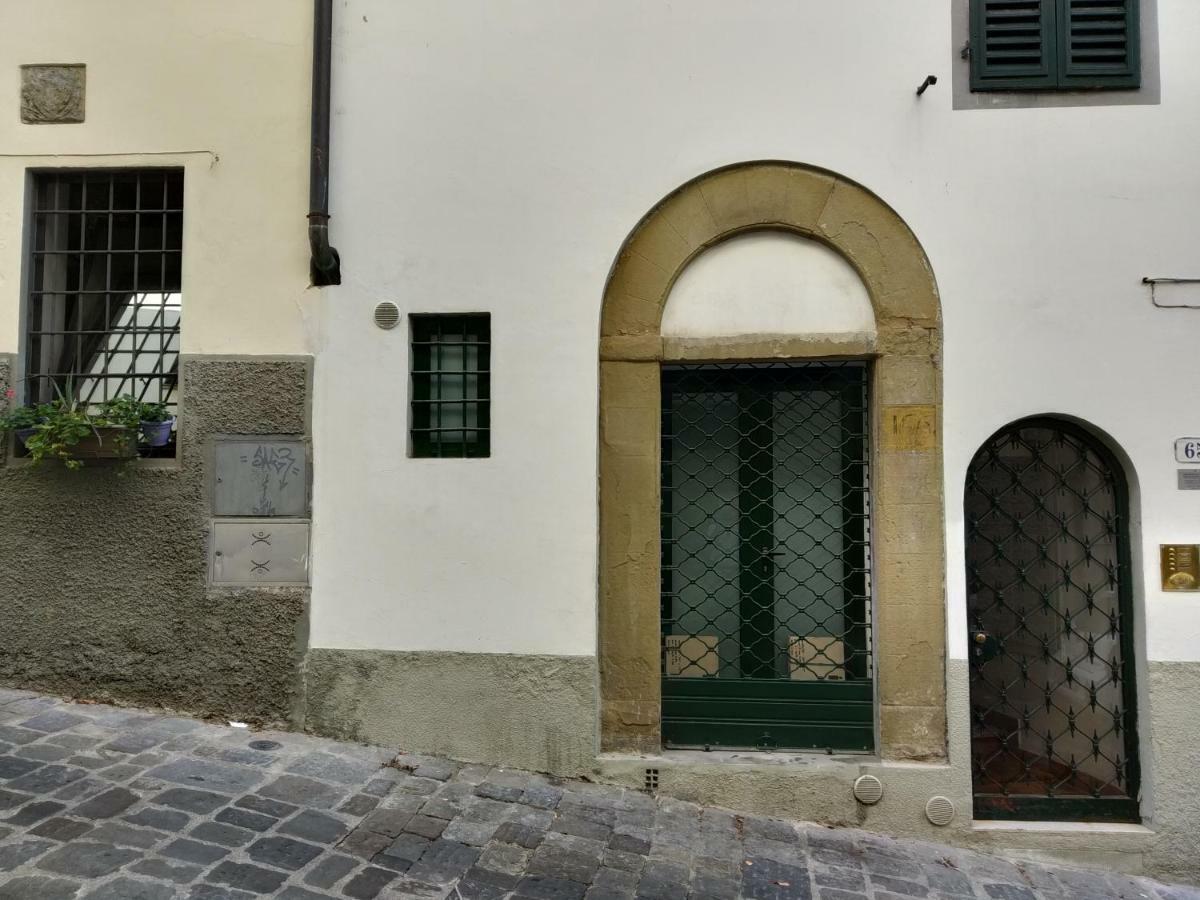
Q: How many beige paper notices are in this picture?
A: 2